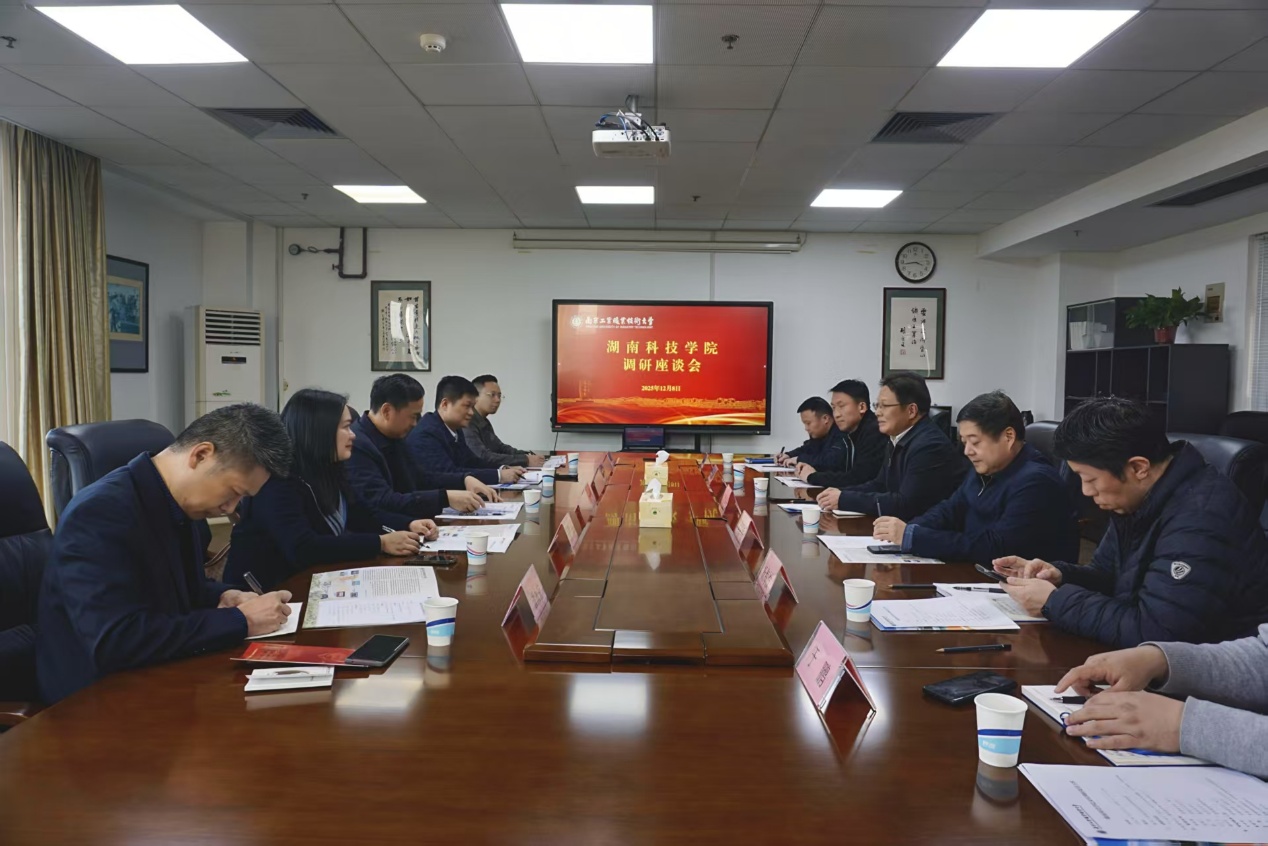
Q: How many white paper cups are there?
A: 11